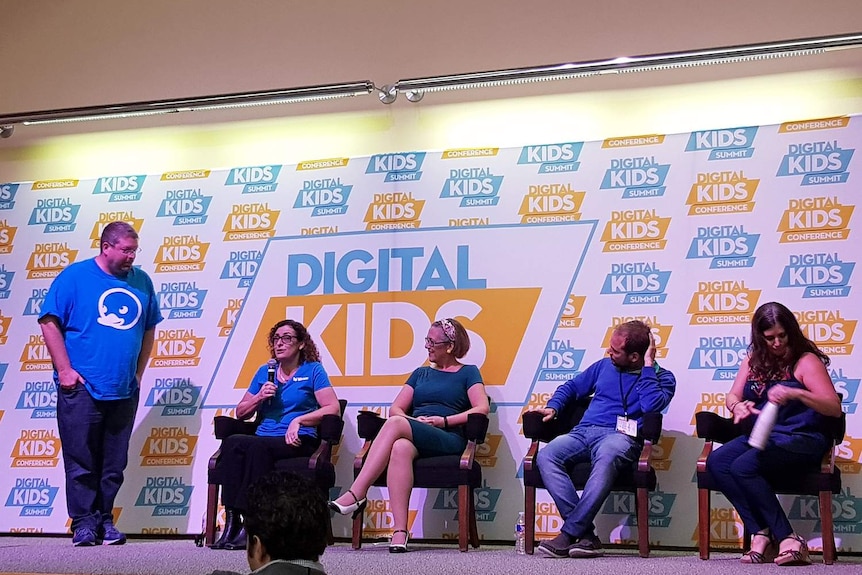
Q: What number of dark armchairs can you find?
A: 4